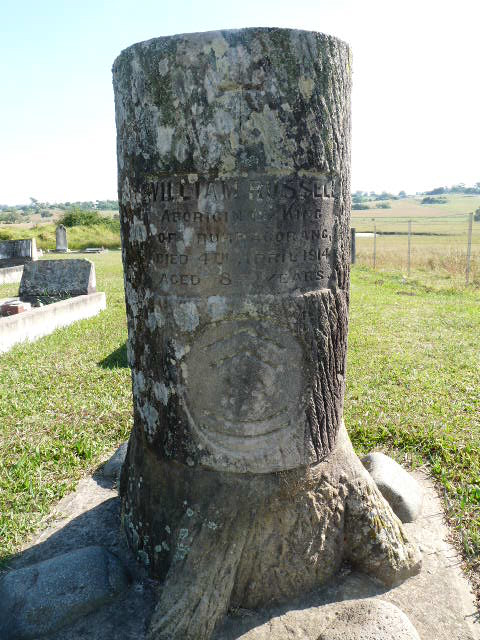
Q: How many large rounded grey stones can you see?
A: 4